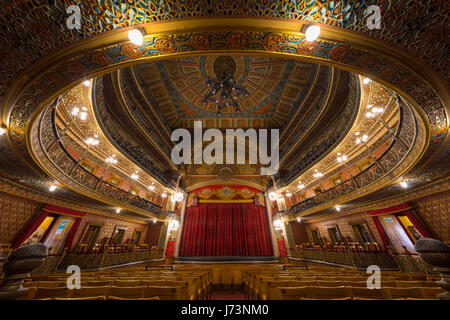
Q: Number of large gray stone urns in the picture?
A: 2